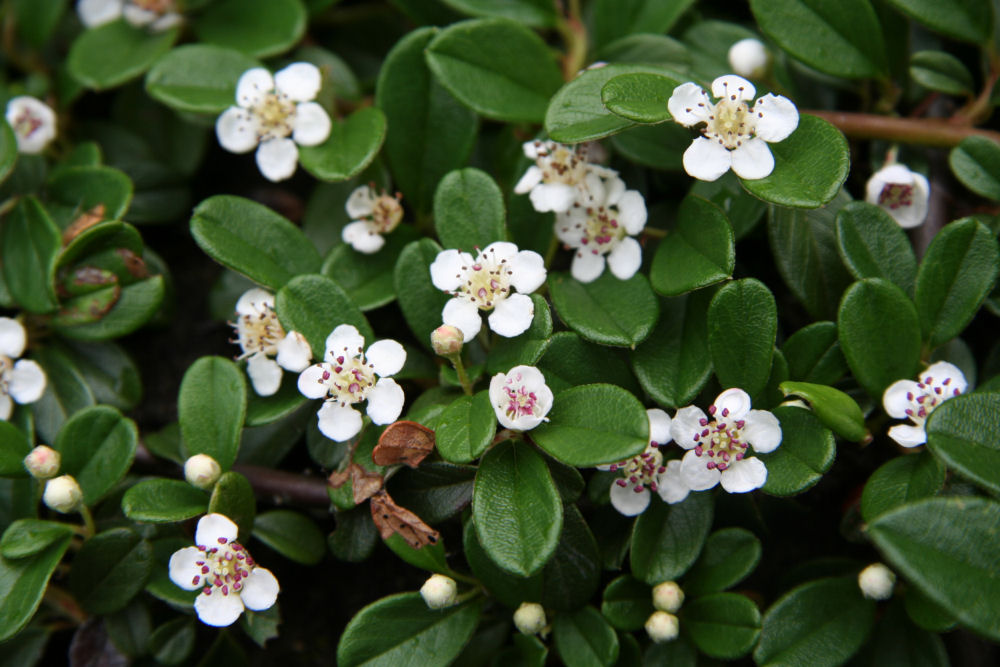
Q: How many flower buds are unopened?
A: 10